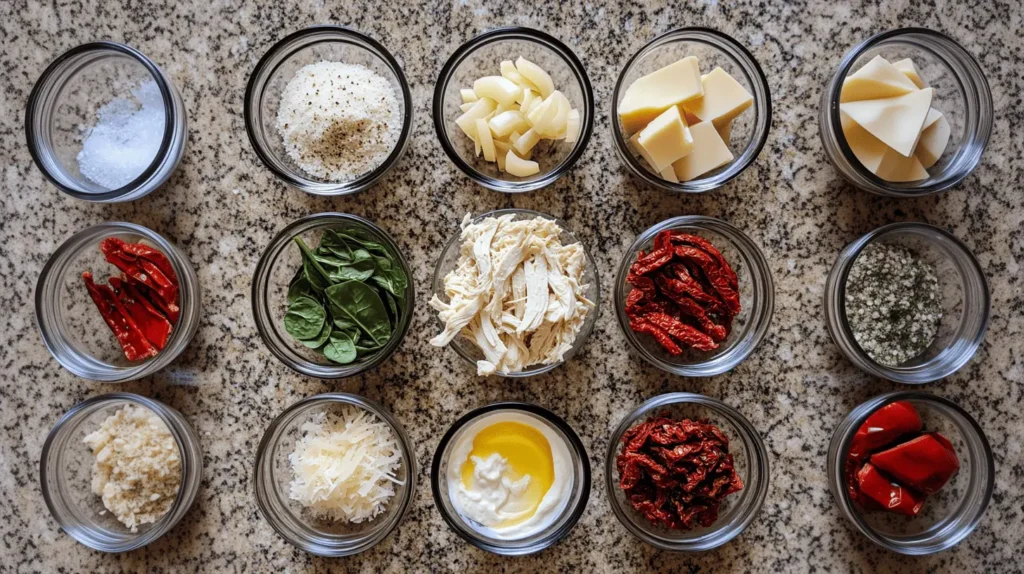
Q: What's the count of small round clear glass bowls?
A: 15